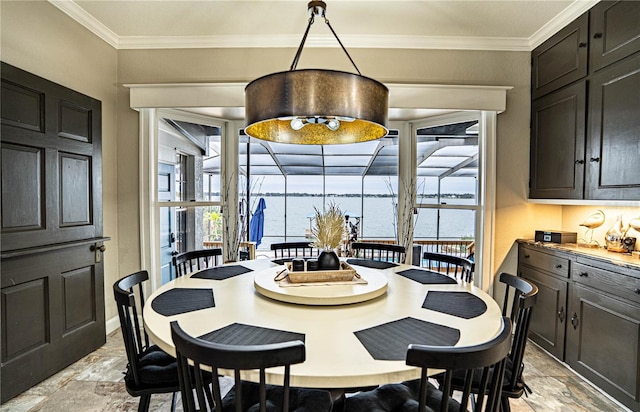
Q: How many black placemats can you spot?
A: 8